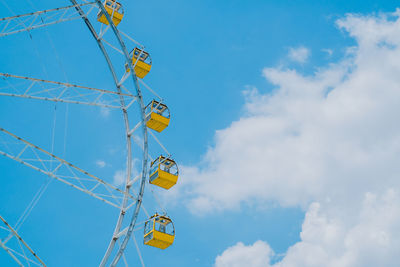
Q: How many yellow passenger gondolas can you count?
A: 5